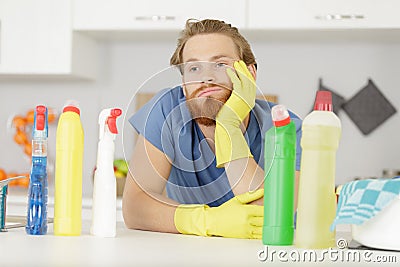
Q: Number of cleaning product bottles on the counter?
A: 5